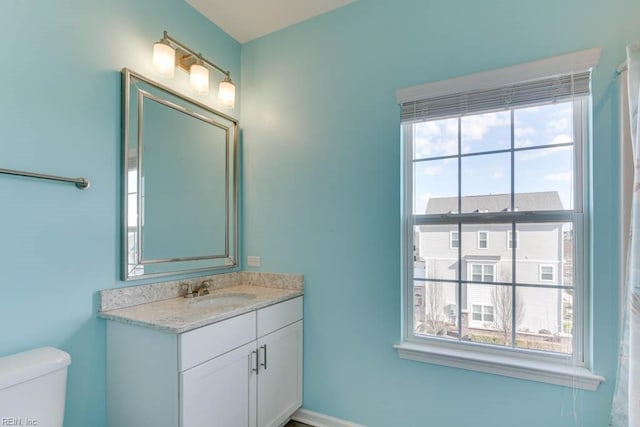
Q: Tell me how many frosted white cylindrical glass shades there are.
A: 3